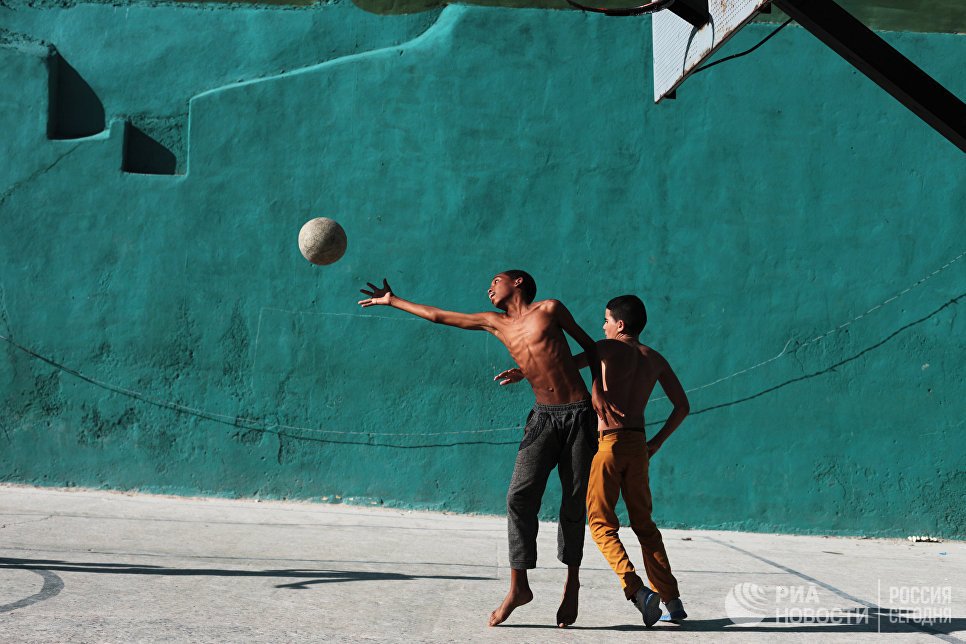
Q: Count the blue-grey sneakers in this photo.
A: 2